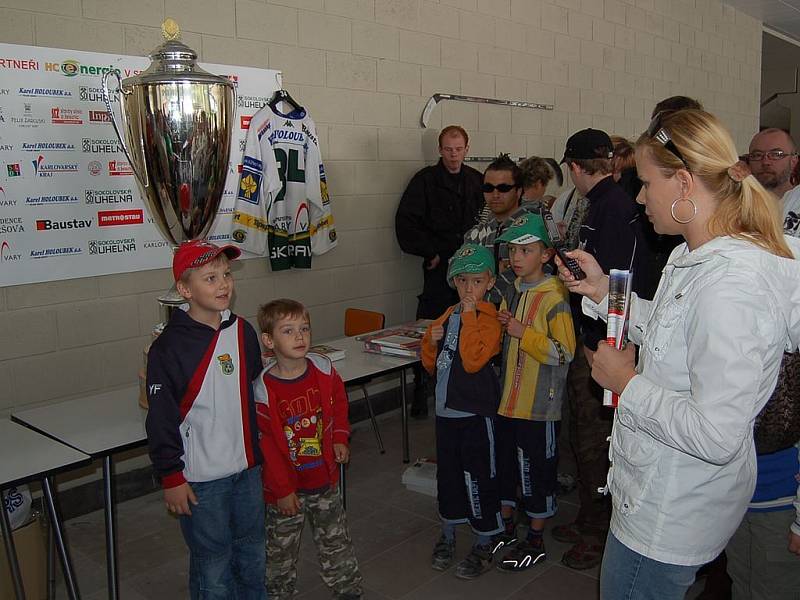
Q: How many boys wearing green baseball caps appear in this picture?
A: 2